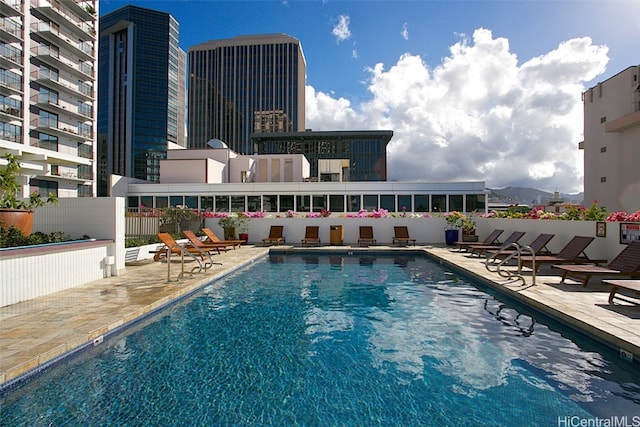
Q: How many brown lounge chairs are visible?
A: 13